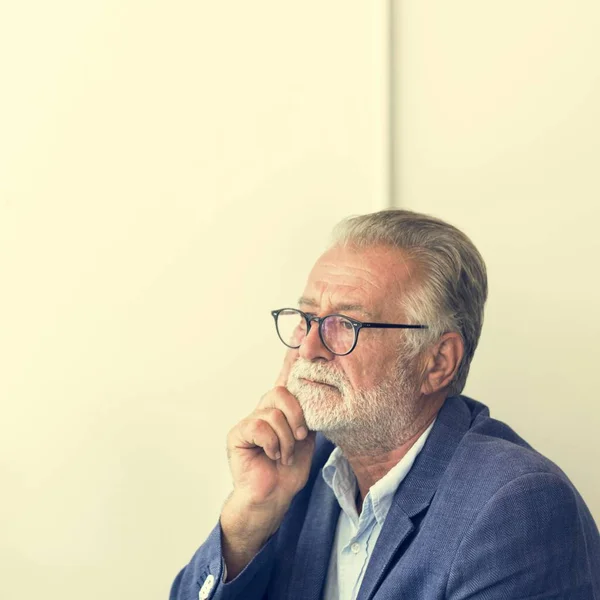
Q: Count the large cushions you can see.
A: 0